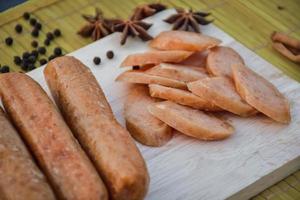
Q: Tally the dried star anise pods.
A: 4